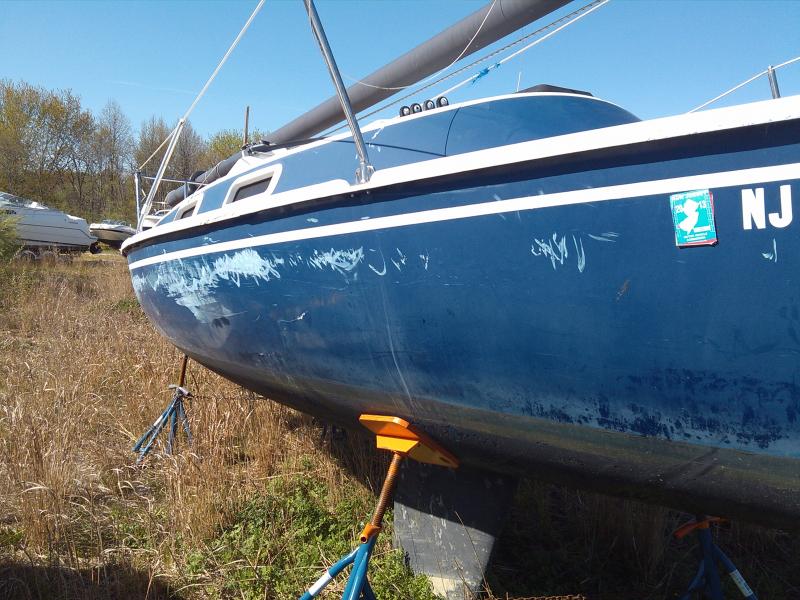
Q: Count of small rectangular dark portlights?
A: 2